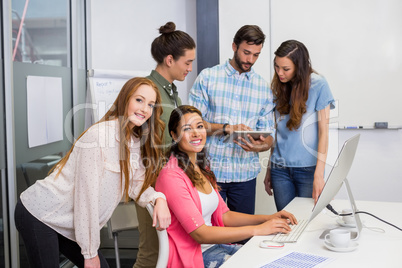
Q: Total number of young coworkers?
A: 5